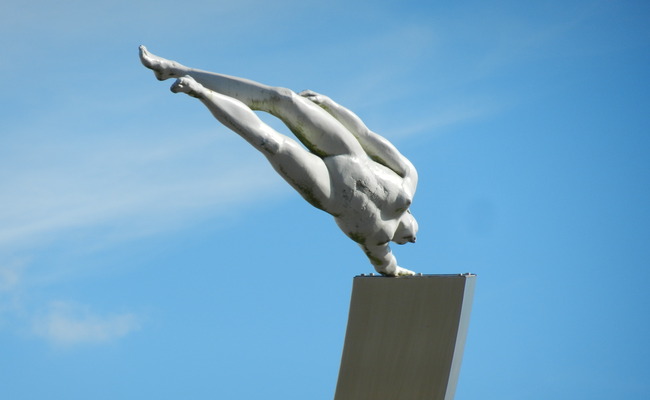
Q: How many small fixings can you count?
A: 5